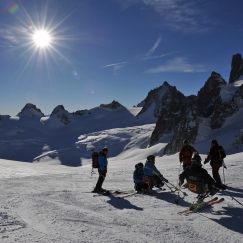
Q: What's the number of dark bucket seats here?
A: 2